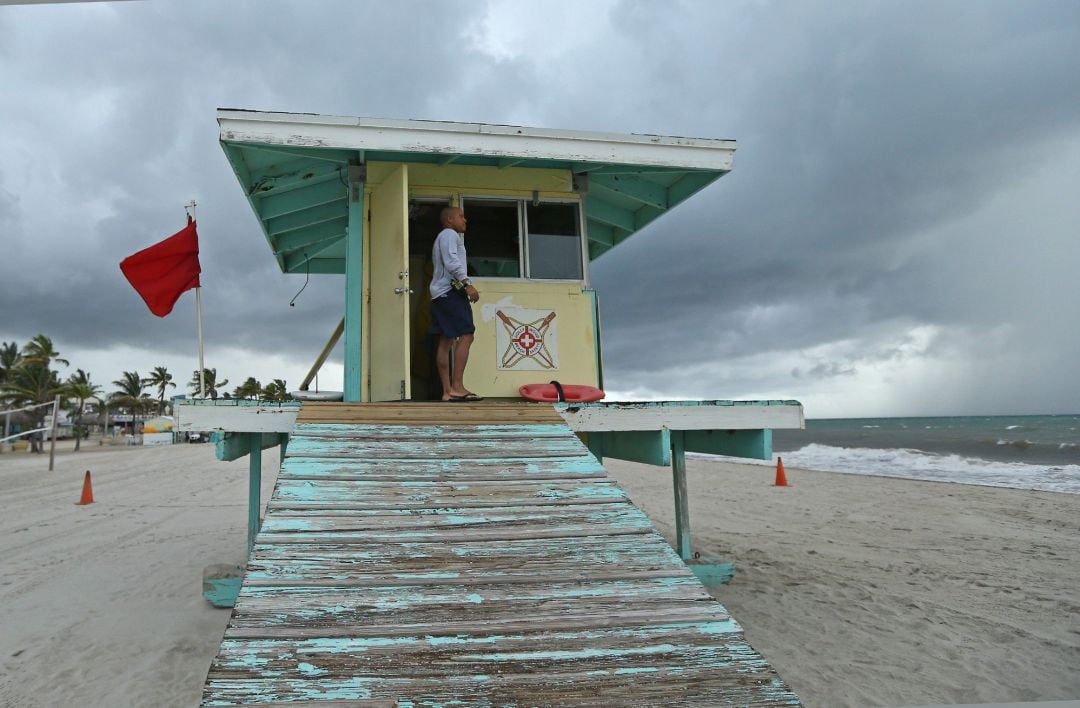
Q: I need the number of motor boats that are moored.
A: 0